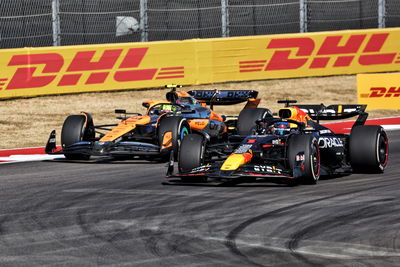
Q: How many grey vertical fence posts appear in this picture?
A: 5